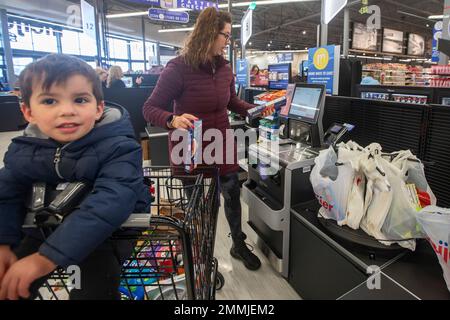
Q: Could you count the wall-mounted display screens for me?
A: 3